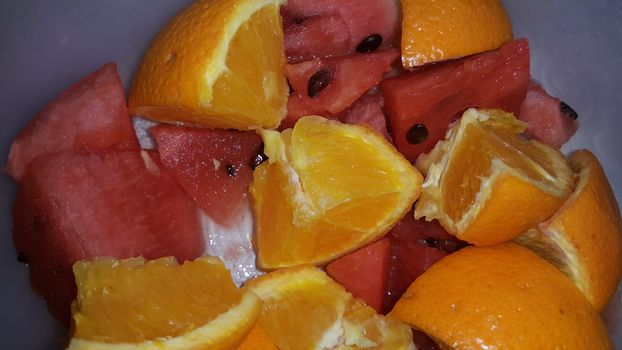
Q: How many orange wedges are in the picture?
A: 8